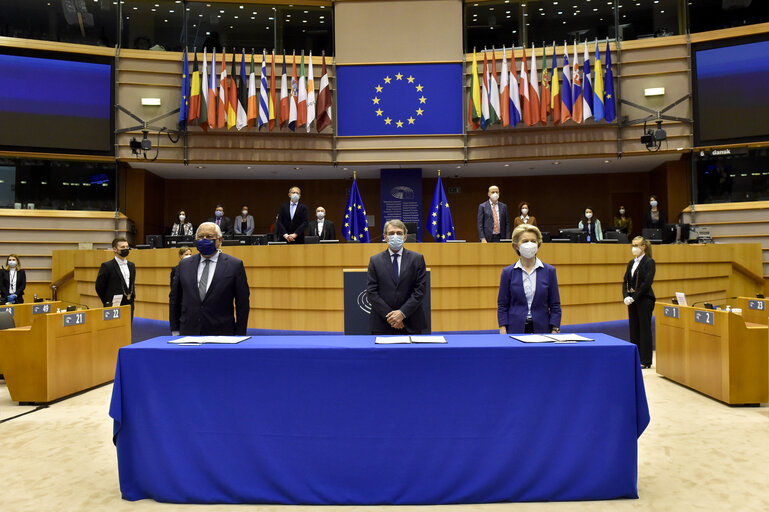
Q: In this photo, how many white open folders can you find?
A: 3